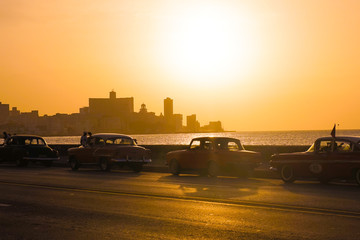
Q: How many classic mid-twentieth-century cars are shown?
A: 4